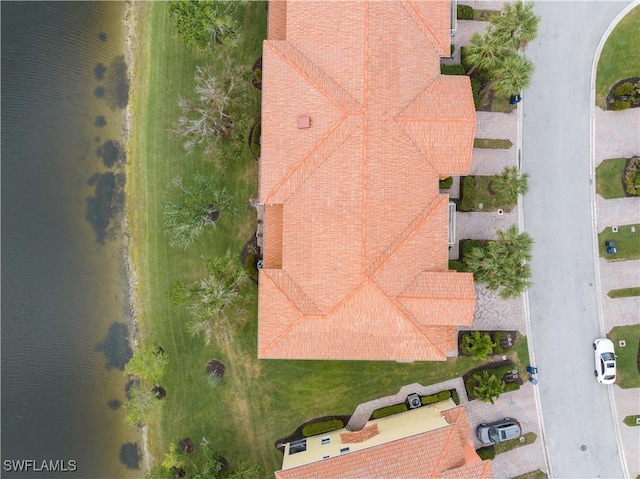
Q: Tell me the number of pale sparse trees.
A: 3